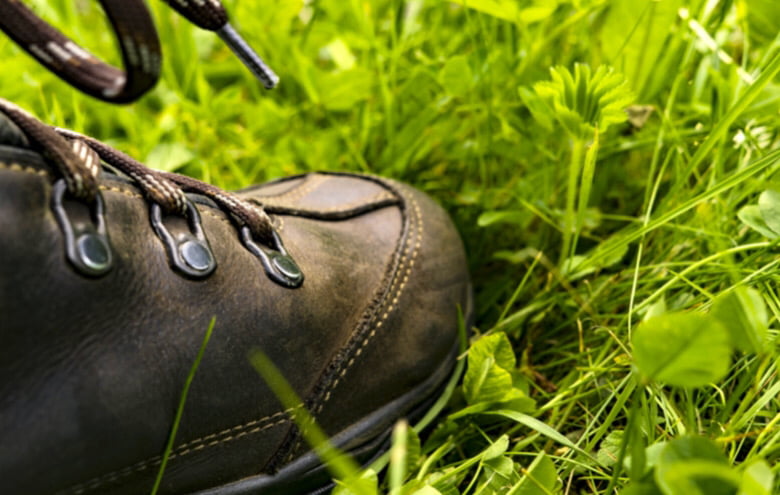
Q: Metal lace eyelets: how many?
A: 3